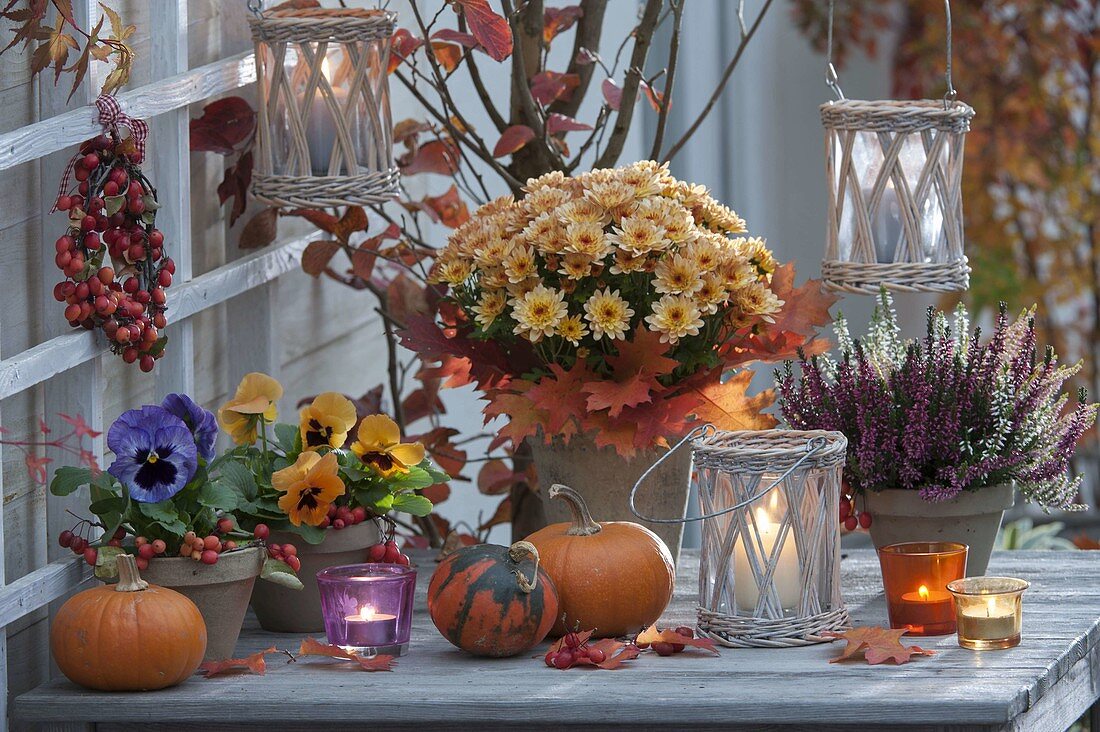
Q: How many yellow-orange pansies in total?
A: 4